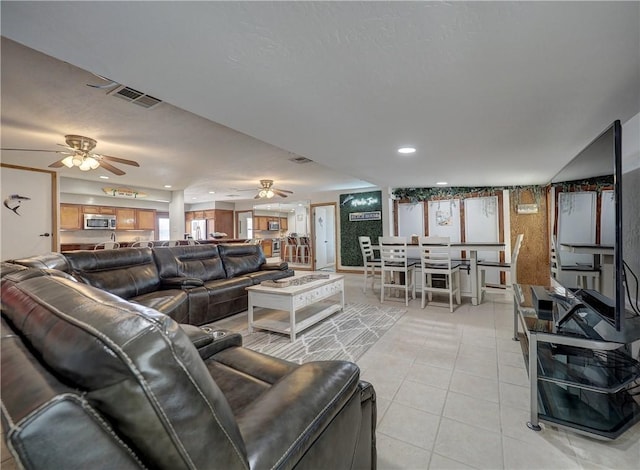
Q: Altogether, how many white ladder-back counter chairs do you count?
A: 4